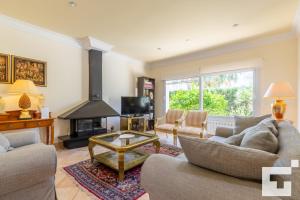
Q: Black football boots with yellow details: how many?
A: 0